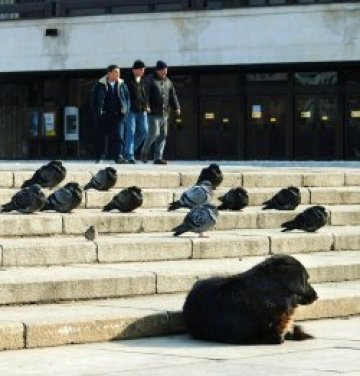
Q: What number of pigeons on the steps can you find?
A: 11